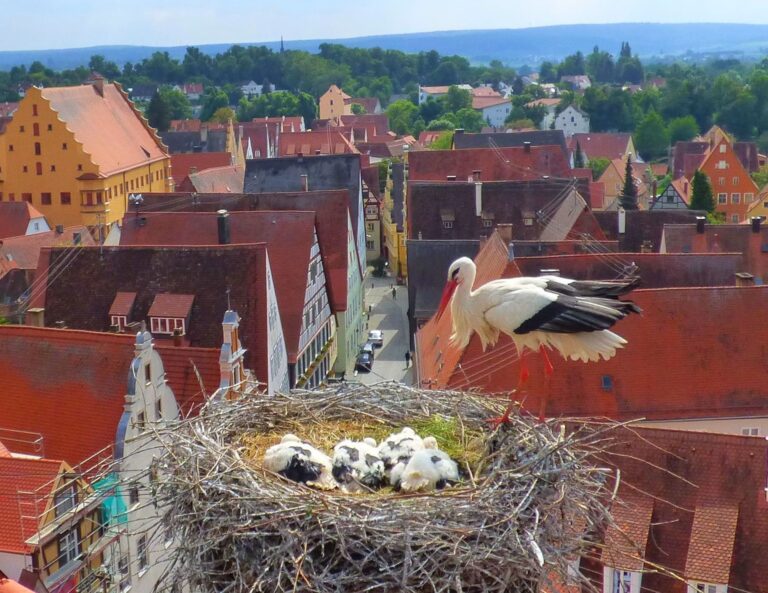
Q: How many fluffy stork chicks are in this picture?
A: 4